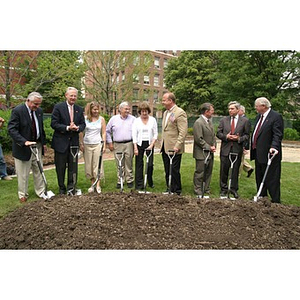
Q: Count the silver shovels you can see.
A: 9